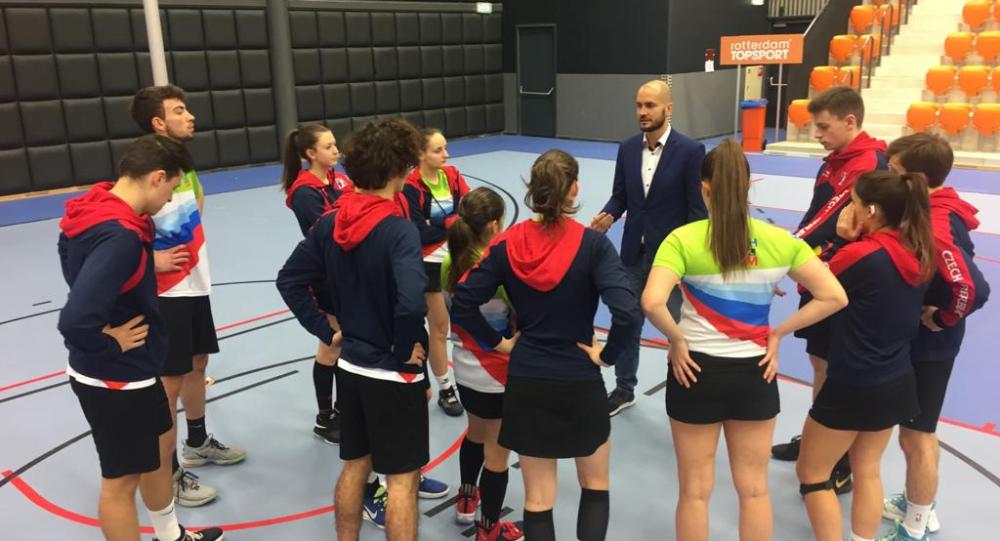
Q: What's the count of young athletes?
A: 11